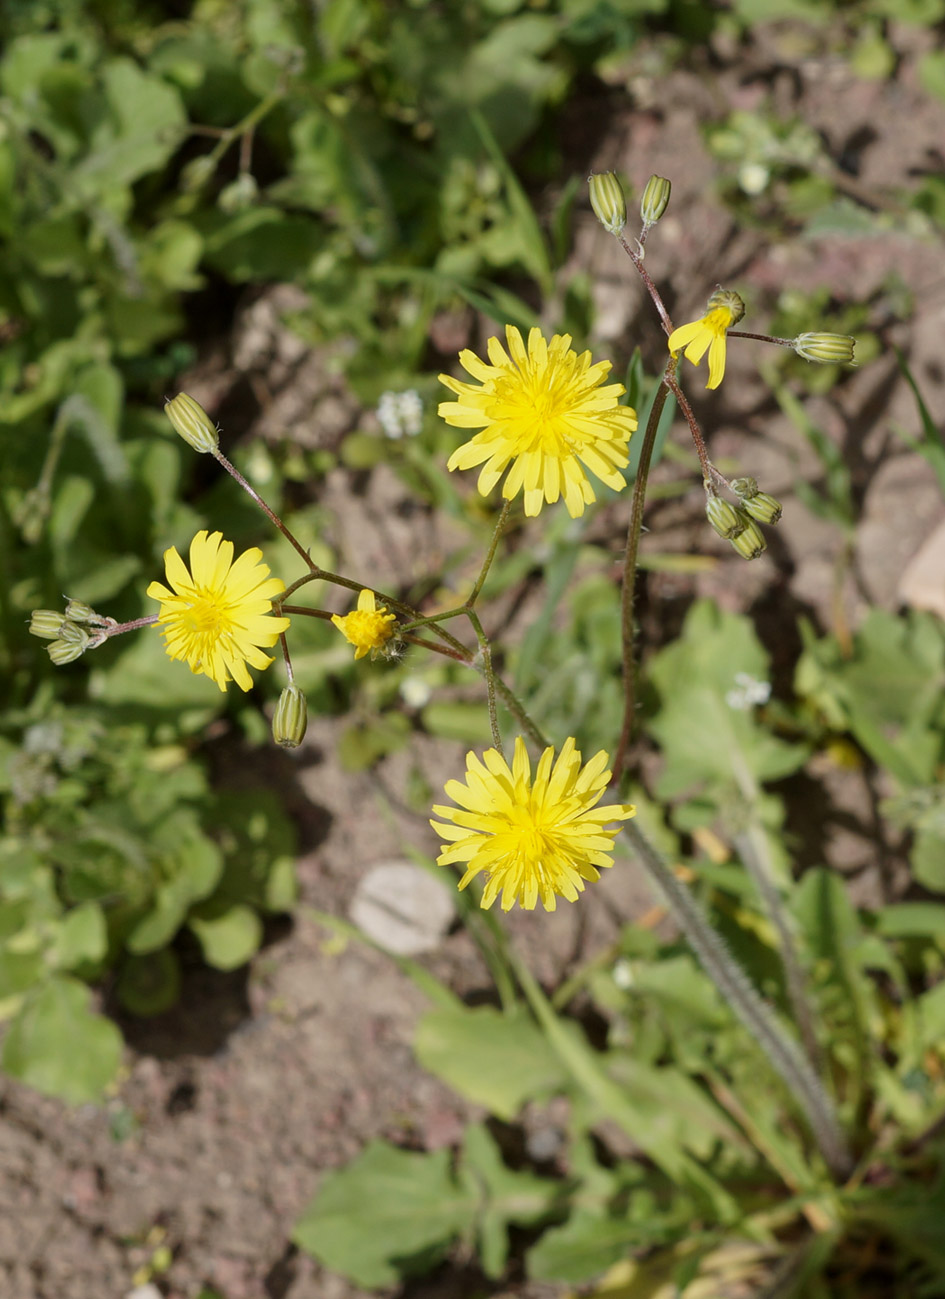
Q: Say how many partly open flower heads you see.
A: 2